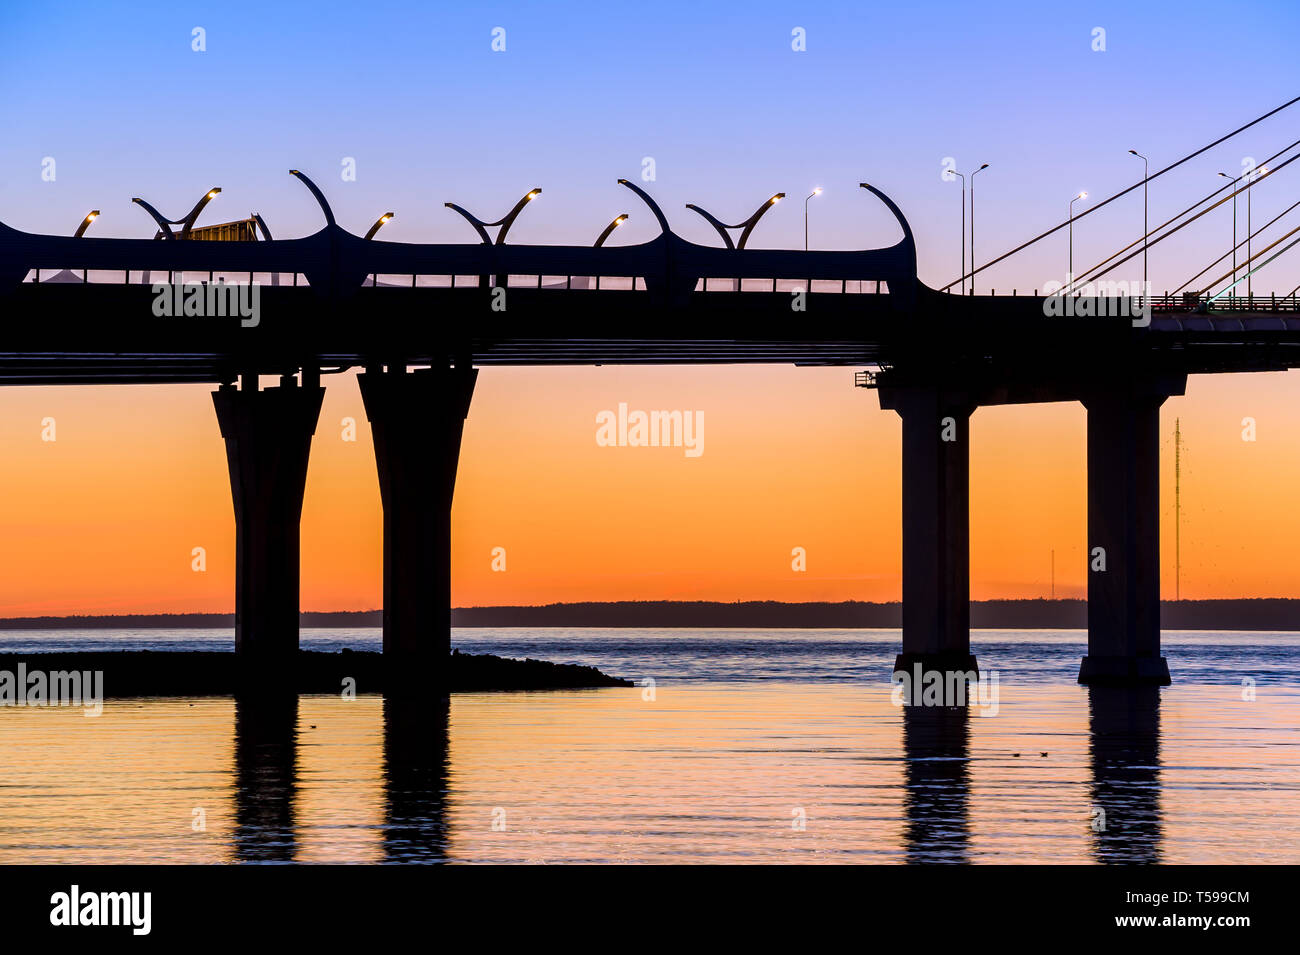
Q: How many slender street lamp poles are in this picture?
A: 7